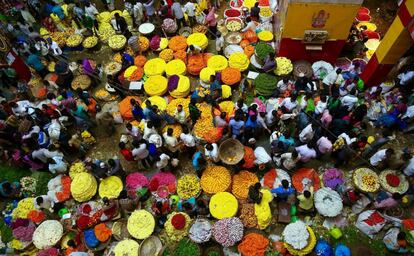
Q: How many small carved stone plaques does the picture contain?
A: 1